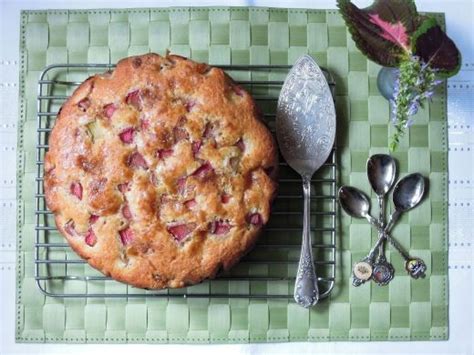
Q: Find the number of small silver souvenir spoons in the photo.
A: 3